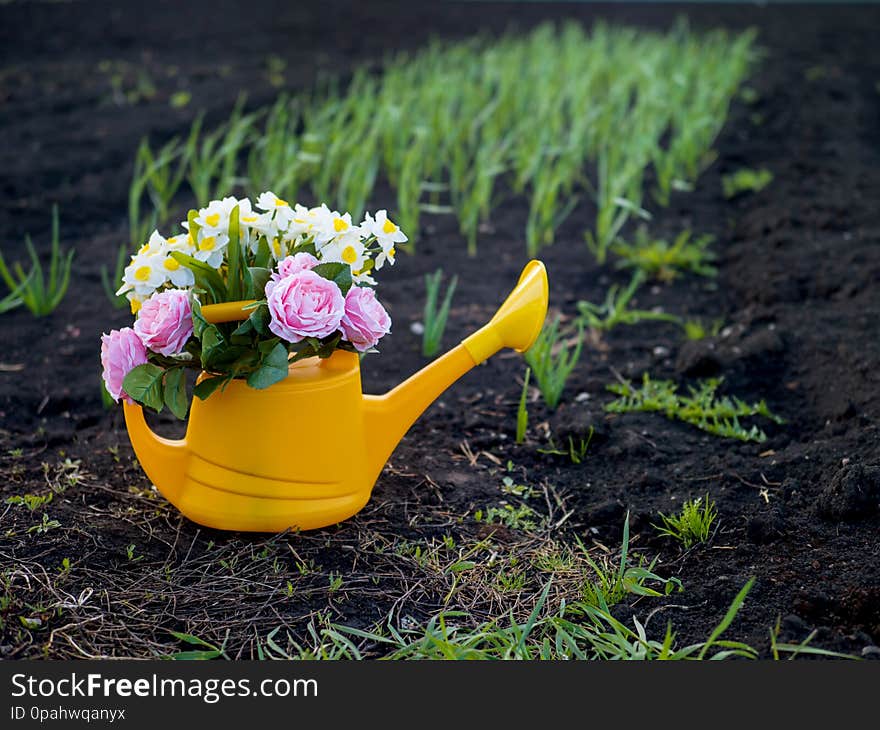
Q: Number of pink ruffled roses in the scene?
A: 5